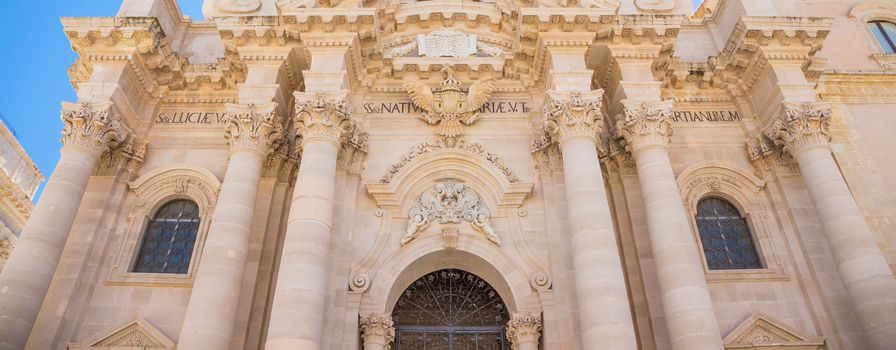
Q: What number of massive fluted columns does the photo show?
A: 6